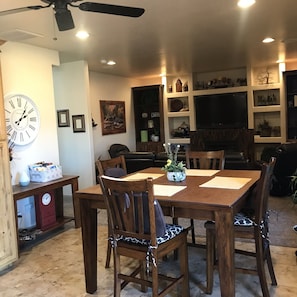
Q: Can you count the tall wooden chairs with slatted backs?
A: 4